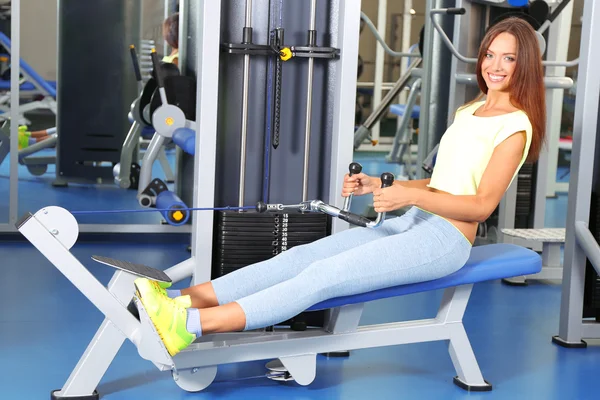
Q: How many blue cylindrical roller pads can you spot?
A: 2